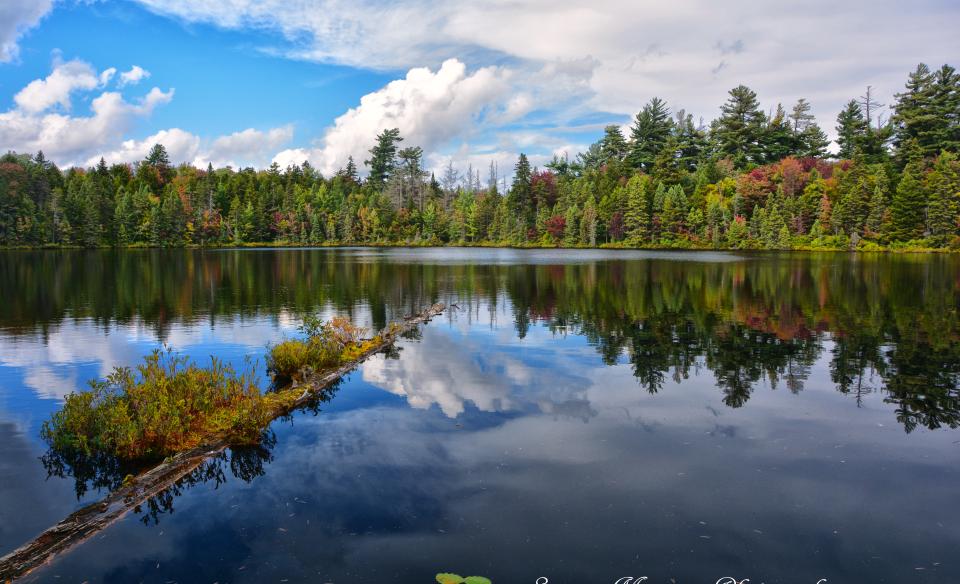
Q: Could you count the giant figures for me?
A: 0